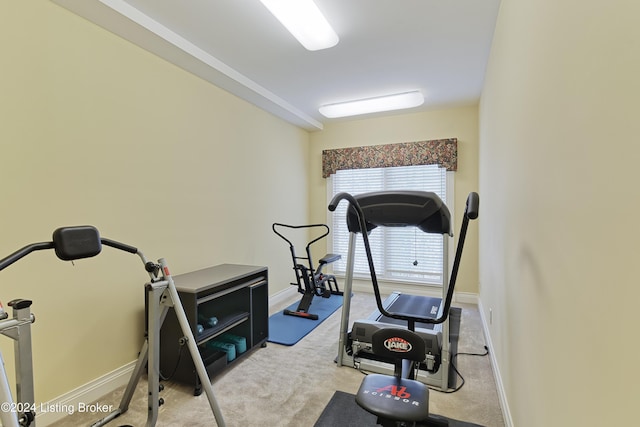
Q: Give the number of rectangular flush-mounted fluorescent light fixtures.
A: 2